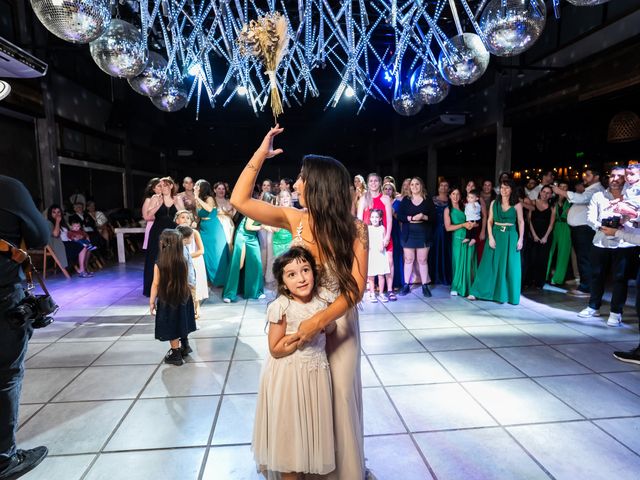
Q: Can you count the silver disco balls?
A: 9